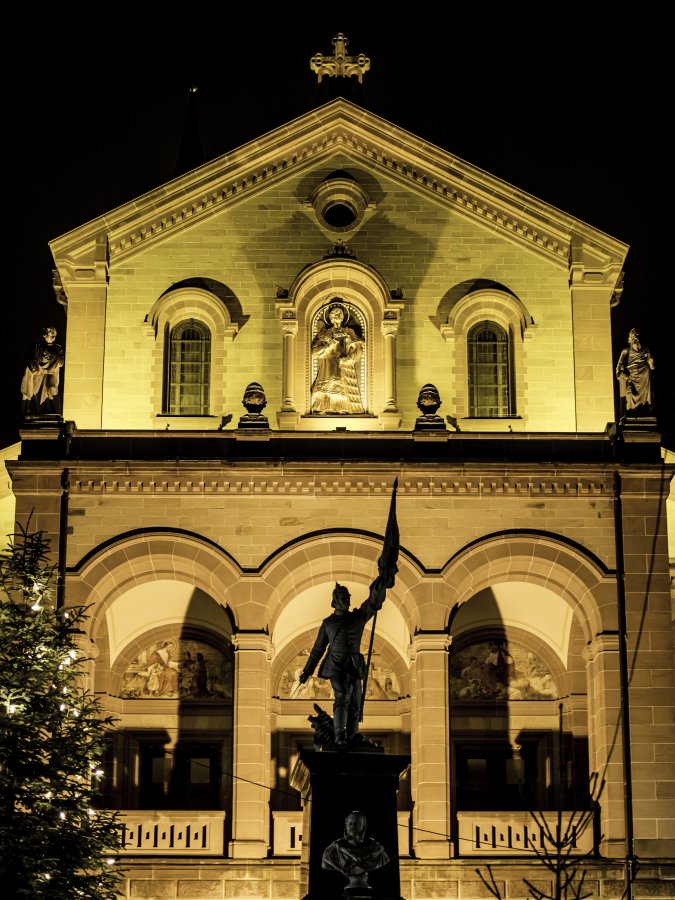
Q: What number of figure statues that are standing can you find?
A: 4